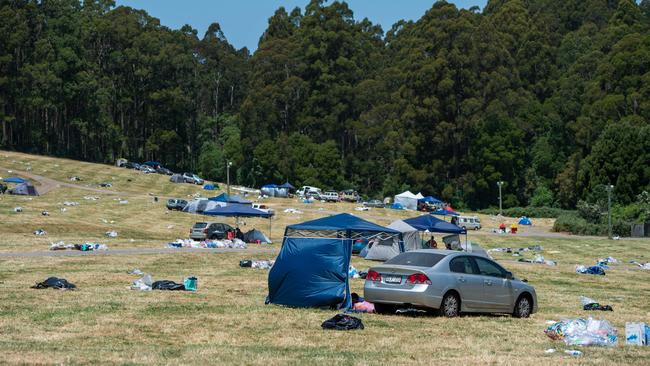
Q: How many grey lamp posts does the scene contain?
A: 3